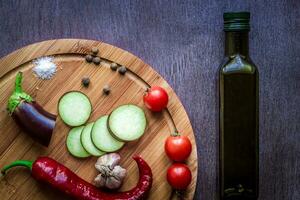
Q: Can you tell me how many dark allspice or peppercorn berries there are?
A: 7